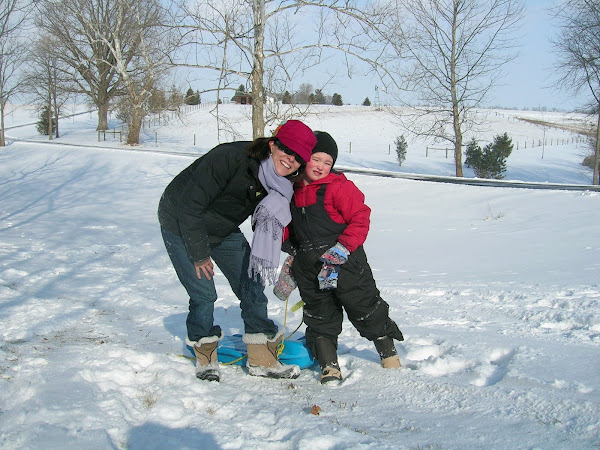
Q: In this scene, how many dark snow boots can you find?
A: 2